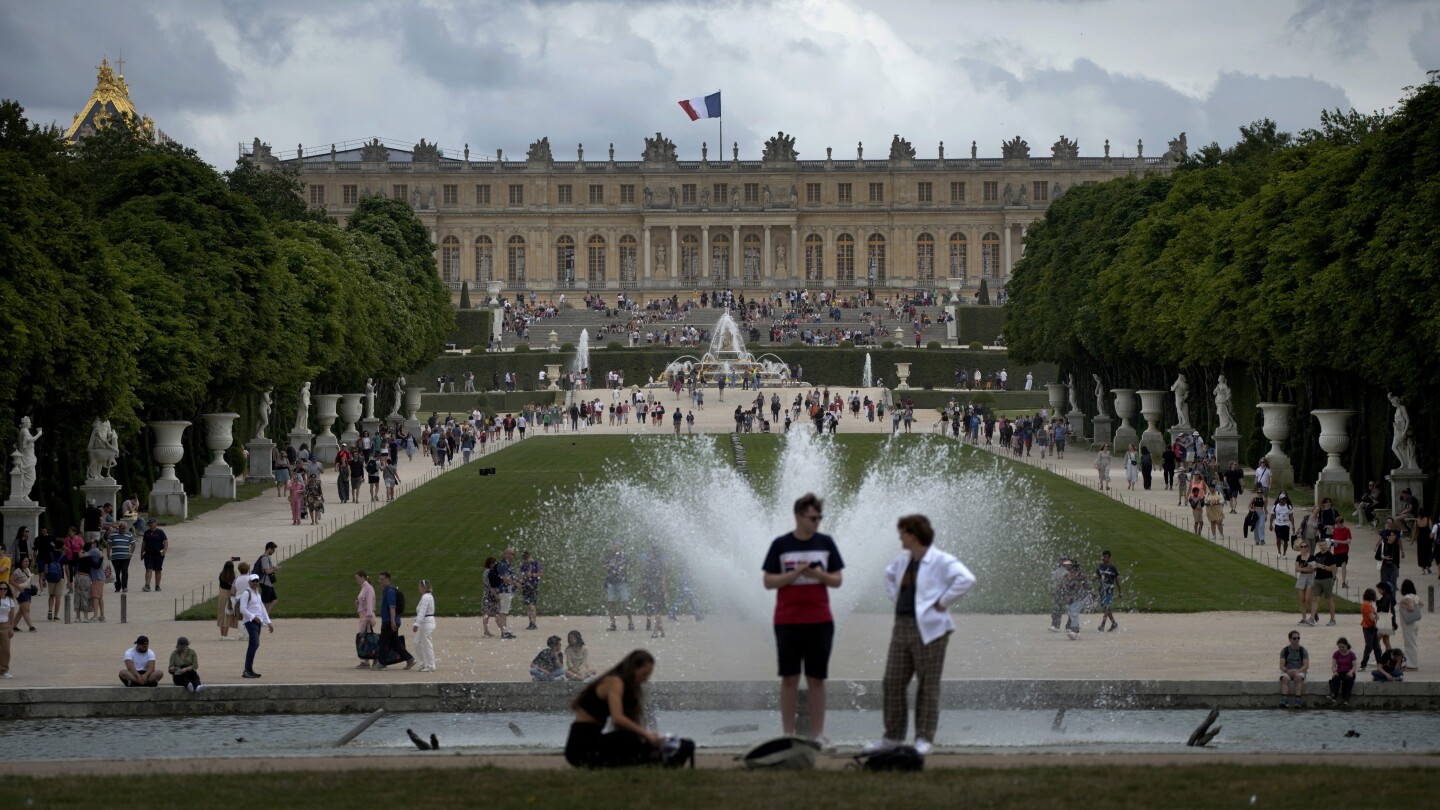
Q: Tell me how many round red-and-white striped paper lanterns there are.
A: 0